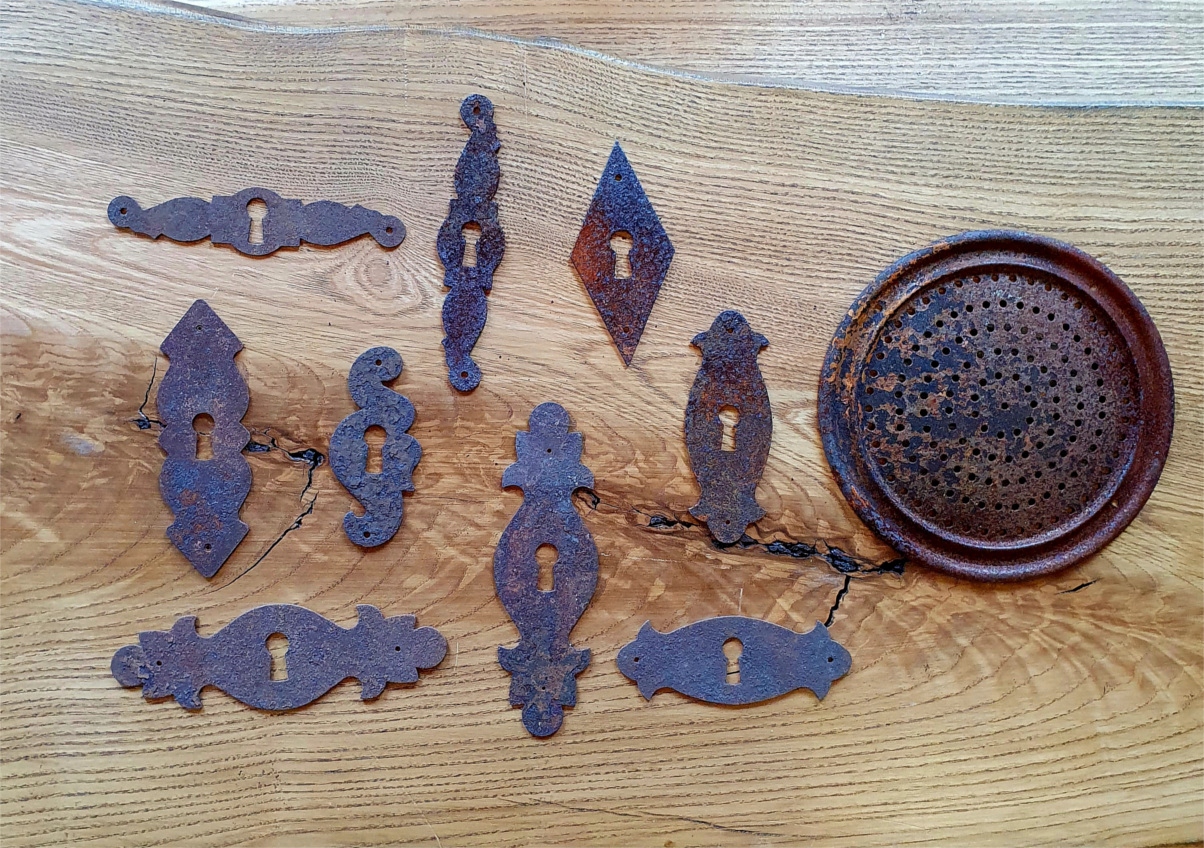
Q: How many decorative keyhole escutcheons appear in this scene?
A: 9